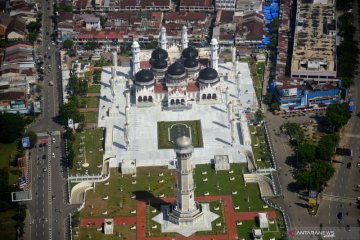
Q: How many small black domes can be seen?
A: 7